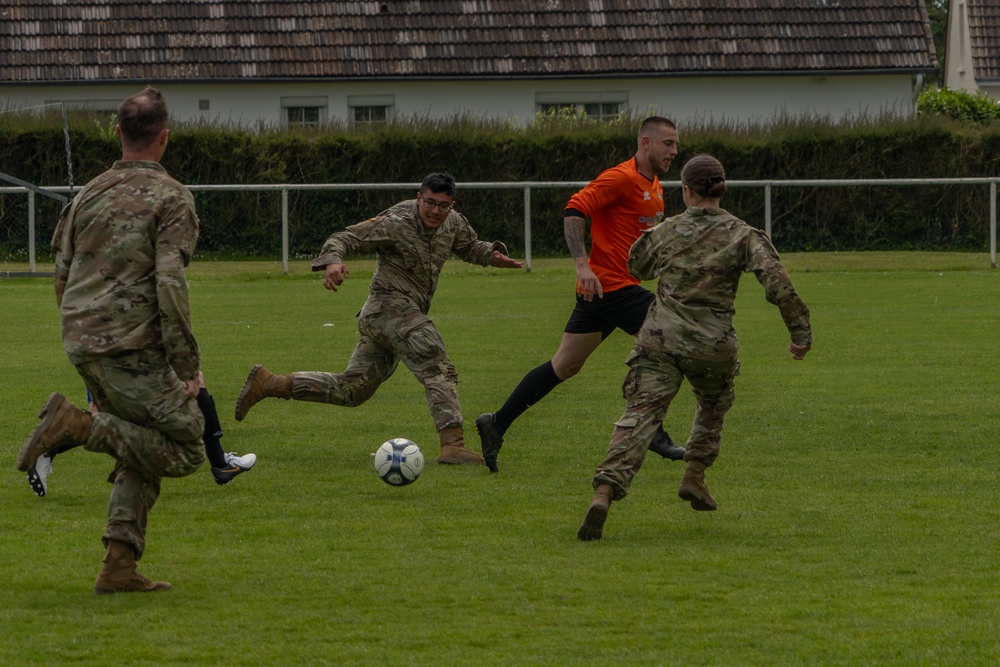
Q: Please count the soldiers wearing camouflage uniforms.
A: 3